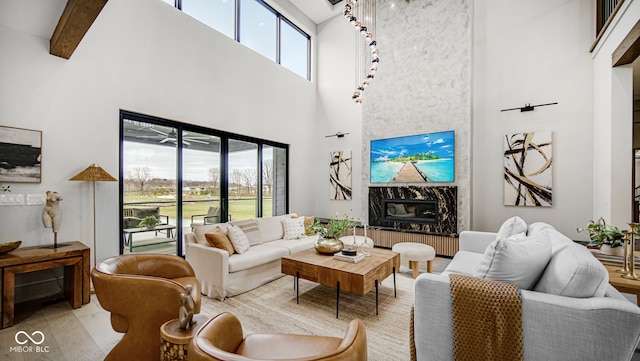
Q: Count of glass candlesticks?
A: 2